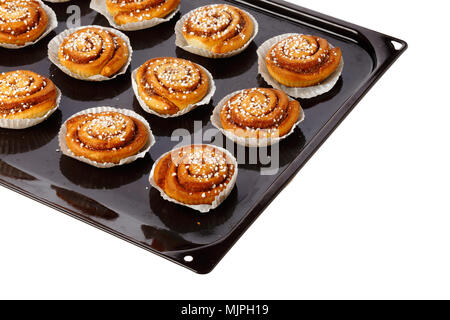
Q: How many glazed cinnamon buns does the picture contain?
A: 10